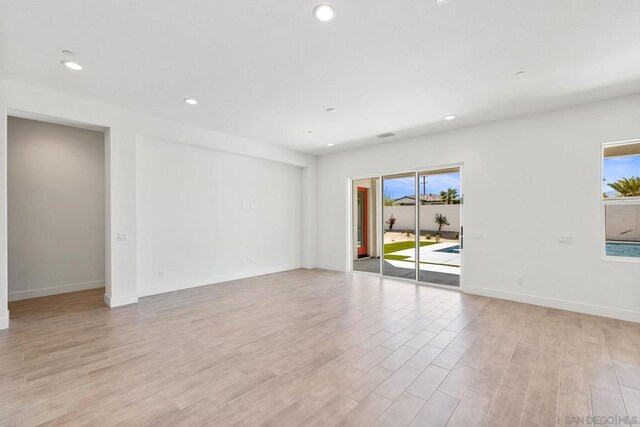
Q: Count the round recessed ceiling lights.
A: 5